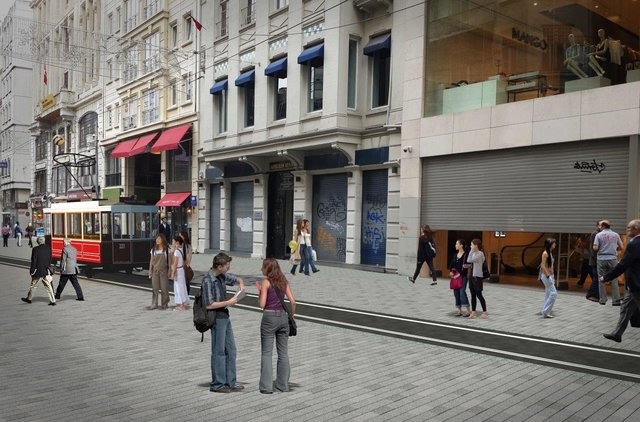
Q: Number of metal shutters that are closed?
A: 4